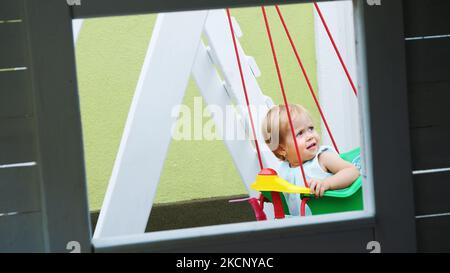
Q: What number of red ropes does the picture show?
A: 4